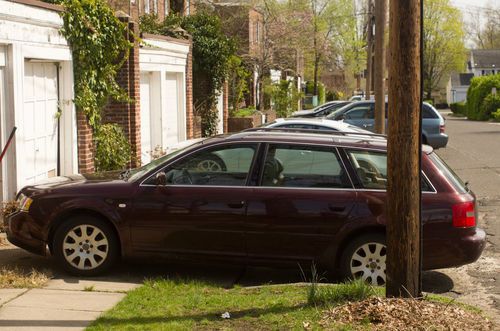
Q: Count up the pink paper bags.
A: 0